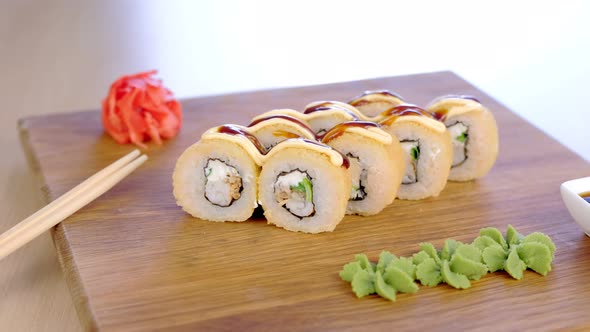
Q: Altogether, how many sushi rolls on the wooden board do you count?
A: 8